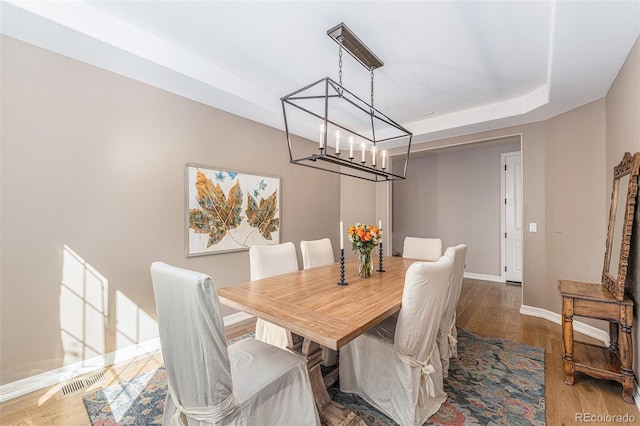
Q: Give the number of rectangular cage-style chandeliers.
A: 1